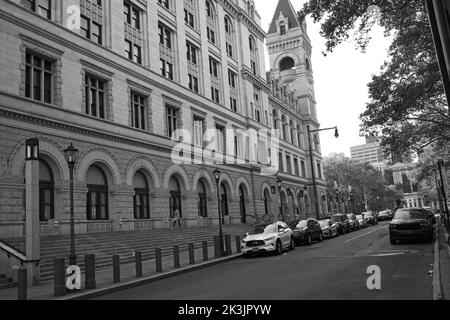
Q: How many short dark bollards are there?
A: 12